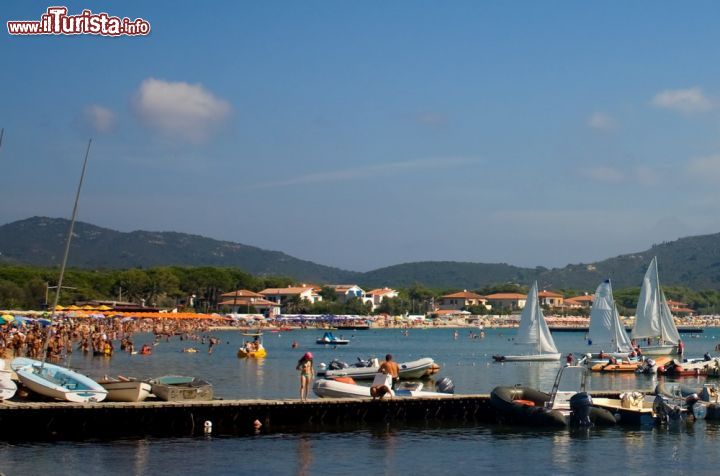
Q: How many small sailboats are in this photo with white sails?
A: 3